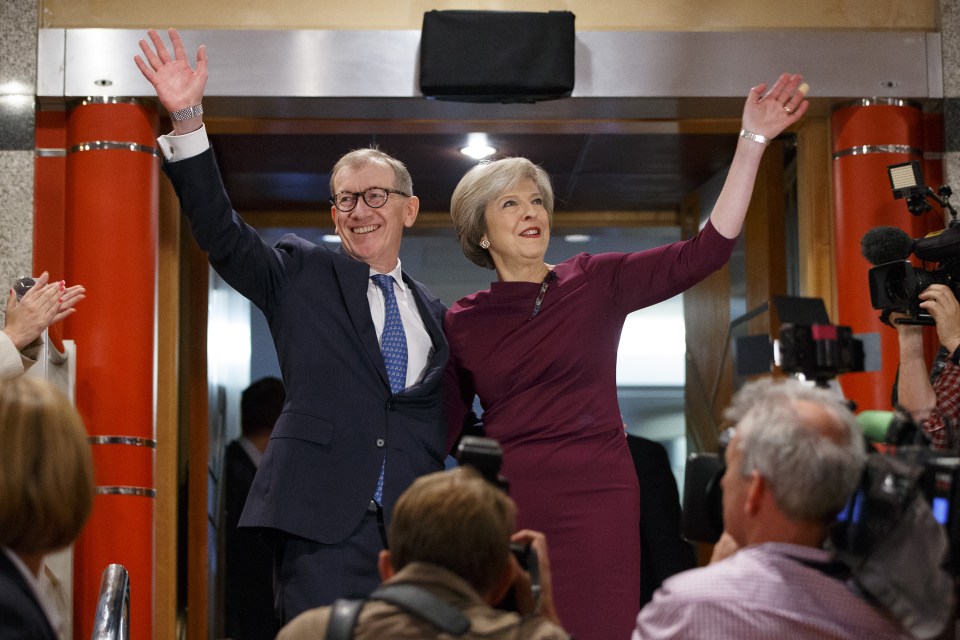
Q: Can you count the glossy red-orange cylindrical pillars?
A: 2